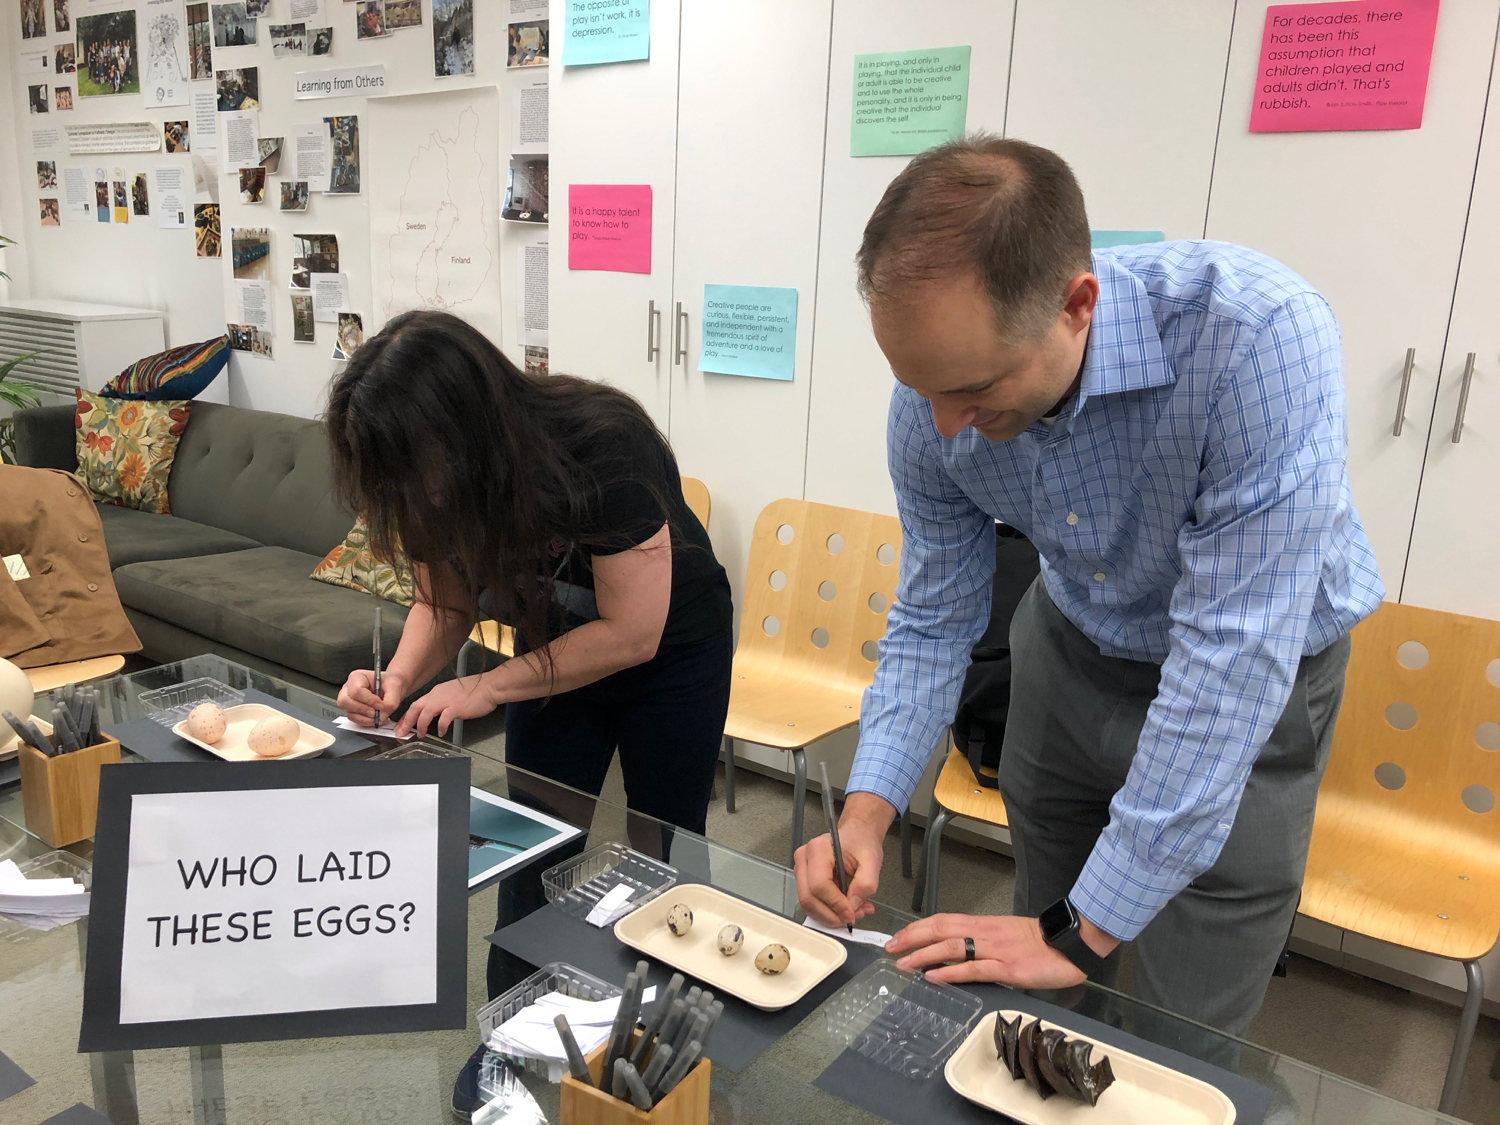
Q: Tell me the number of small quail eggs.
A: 3